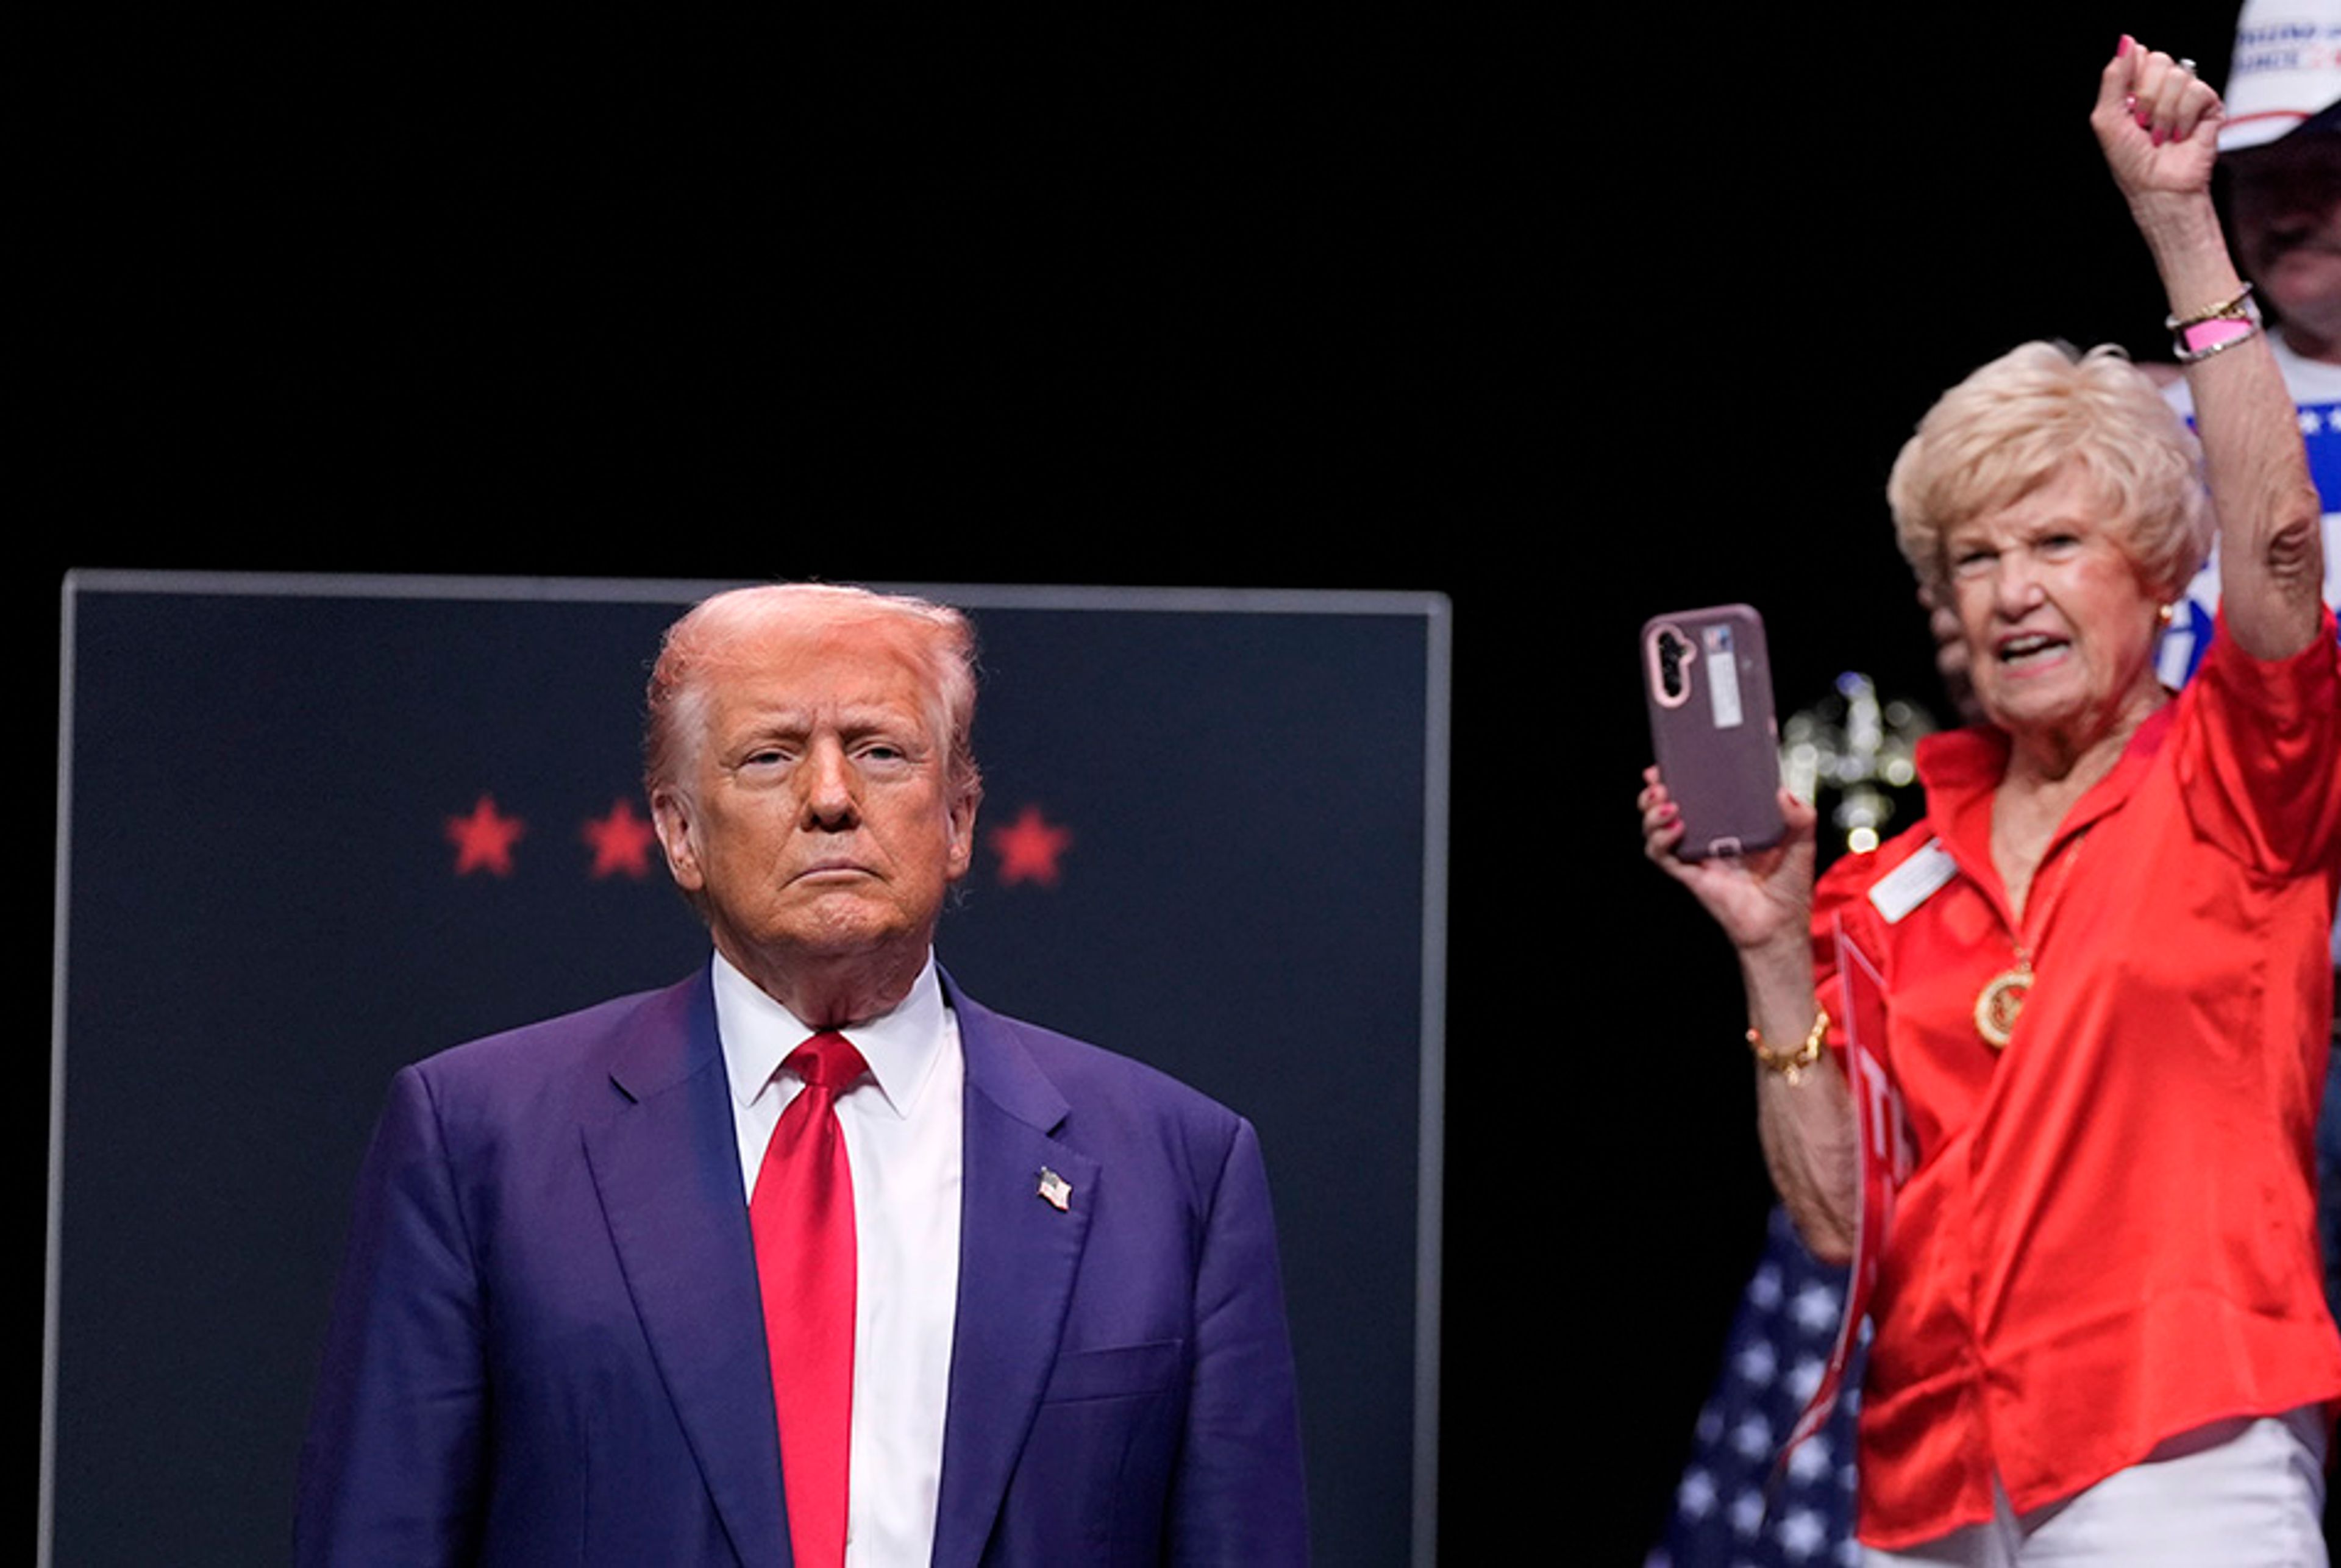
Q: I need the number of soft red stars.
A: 3